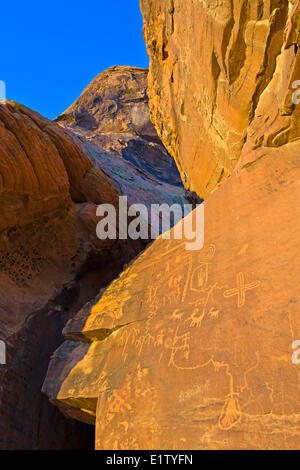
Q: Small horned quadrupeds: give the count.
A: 3